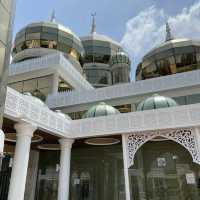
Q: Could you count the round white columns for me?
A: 2